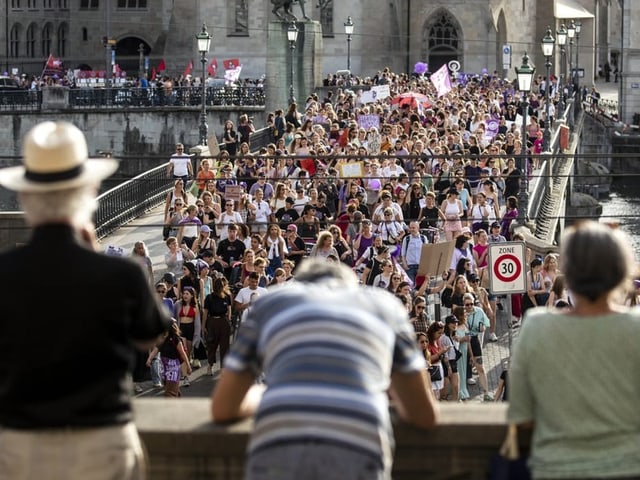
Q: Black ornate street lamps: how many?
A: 8